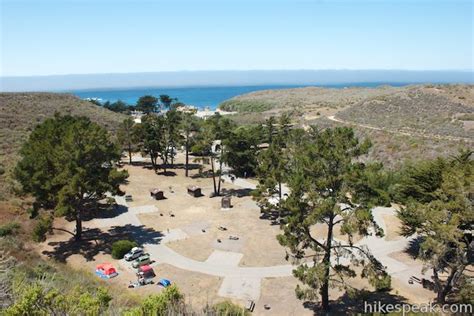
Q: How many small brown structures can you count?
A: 3